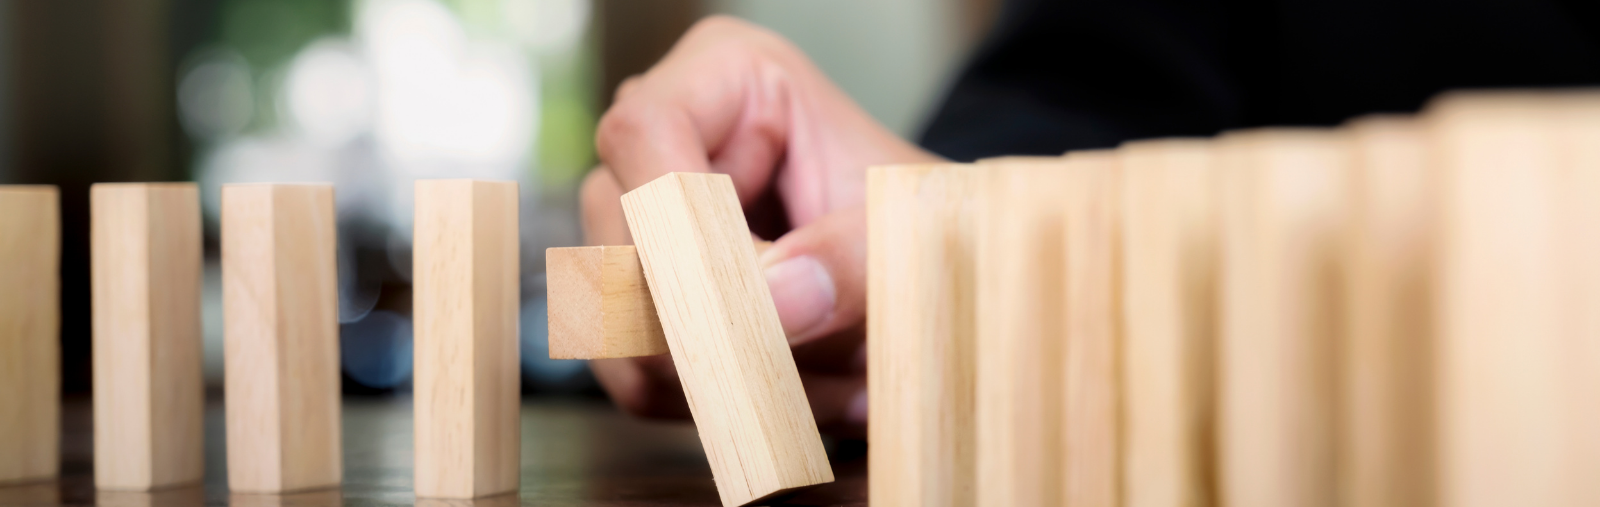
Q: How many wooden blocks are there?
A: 13